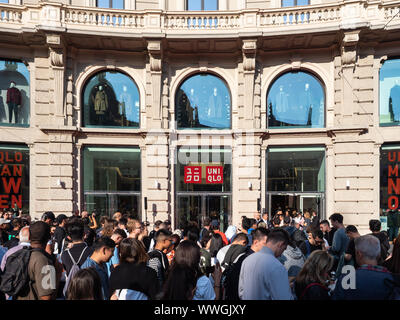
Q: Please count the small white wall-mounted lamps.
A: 4